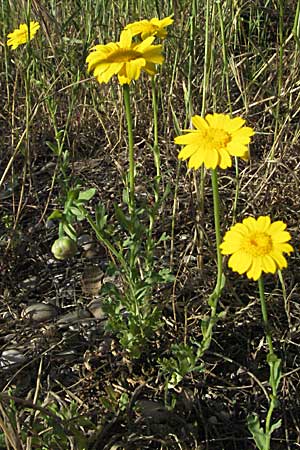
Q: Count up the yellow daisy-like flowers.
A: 5